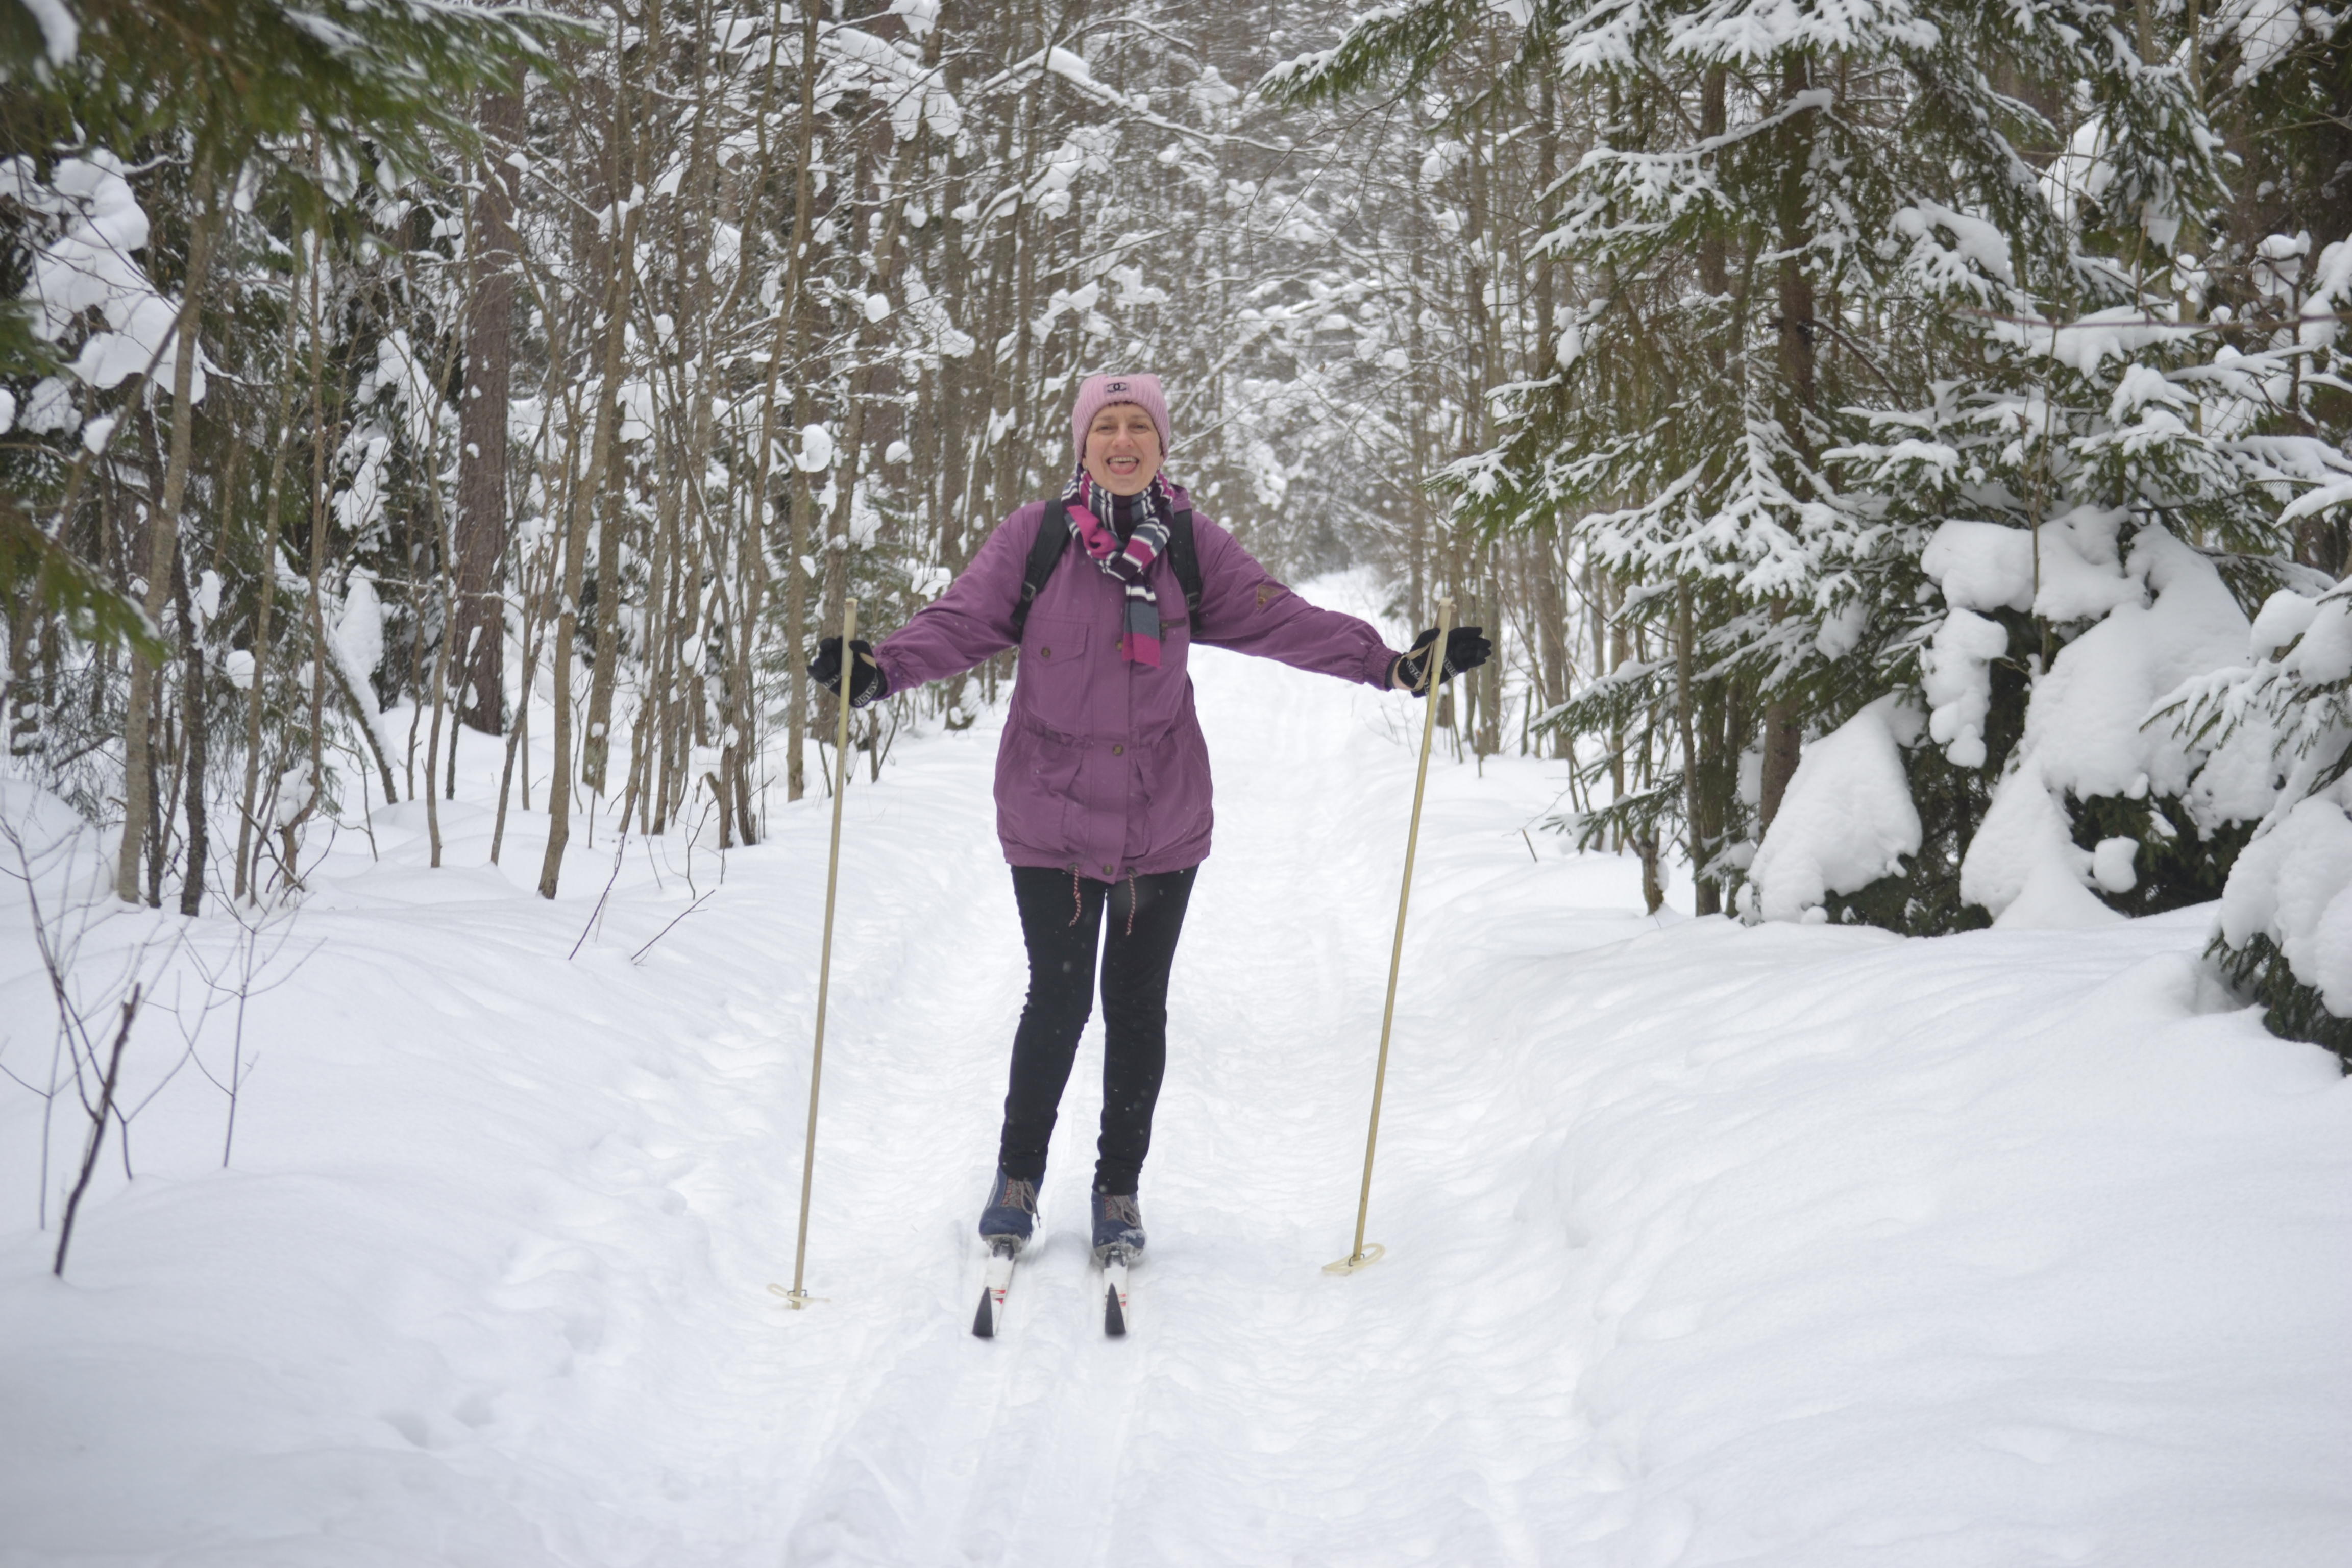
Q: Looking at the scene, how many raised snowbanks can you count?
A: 2